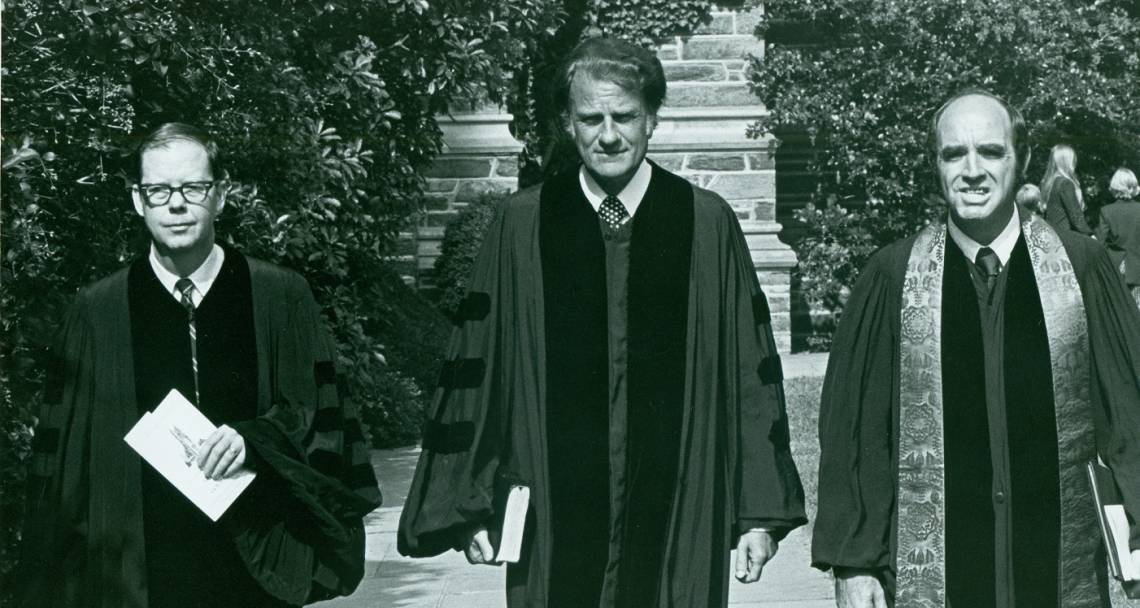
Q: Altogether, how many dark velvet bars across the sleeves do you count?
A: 12